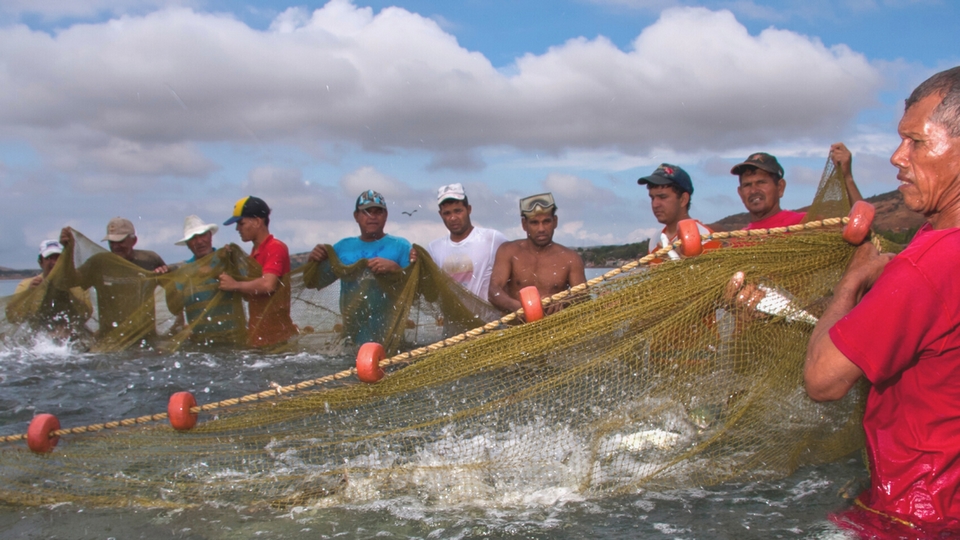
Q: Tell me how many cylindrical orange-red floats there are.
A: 6